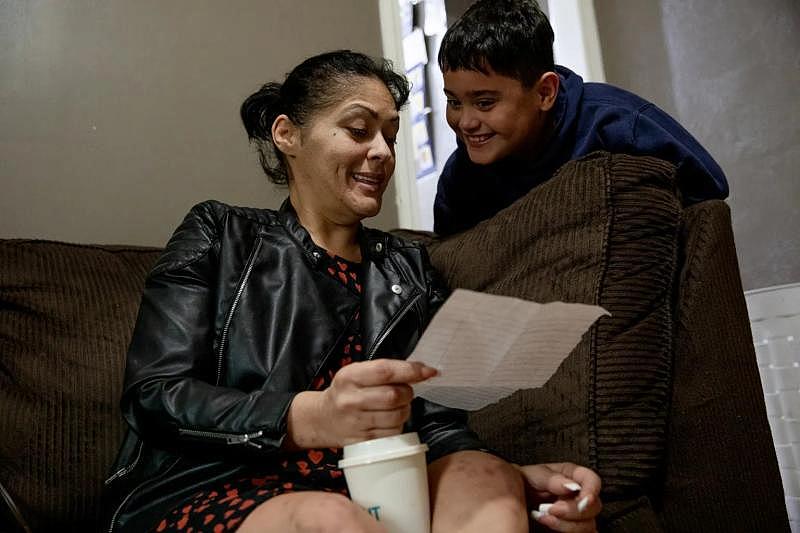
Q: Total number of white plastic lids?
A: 1